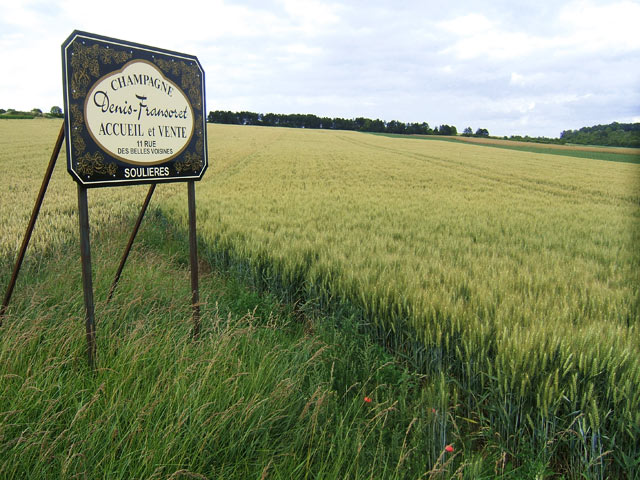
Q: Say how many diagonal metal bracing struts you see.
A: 2